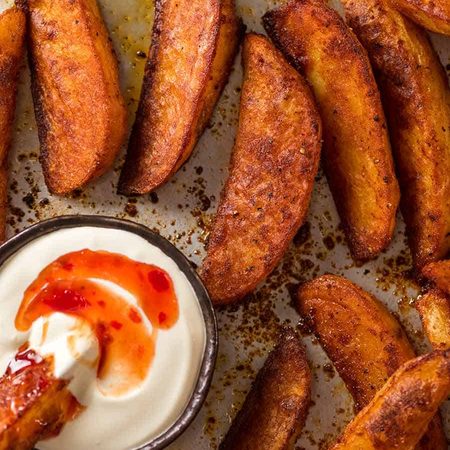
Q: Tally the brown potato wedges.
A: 13